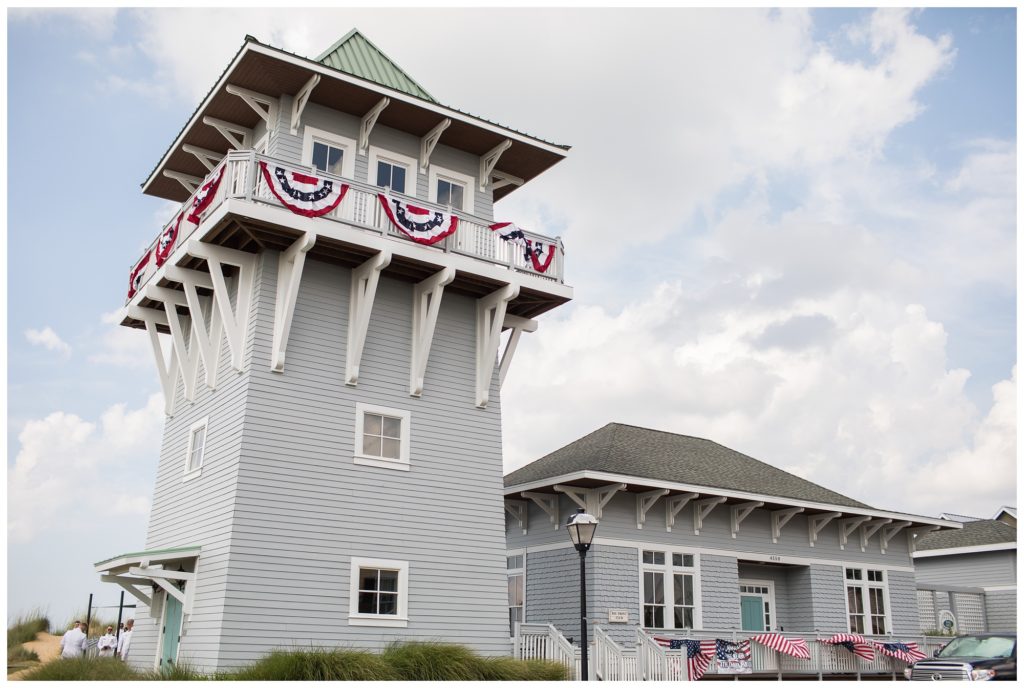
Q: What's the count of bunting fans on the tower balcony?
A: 6